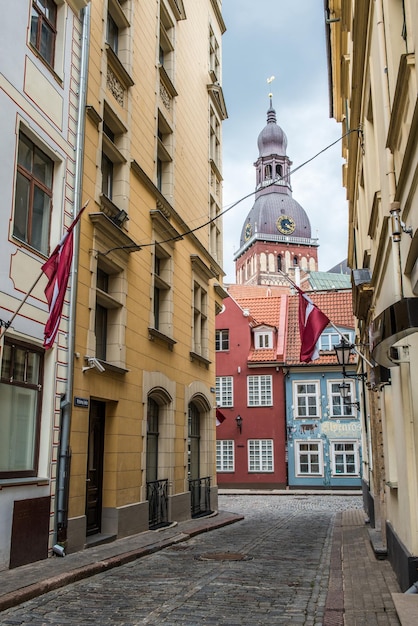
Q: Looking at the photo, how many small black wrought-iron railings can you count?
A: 2